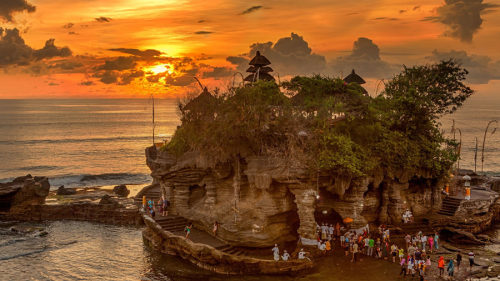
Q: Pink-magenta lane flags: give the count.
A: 0